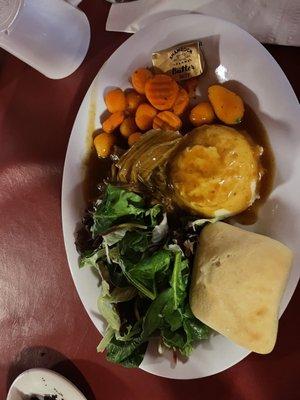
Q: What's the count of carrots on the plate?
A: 13